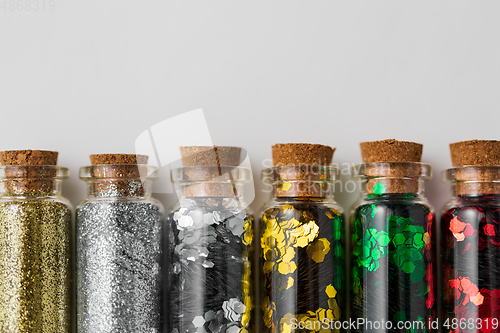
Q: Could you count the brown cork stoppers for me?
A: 6